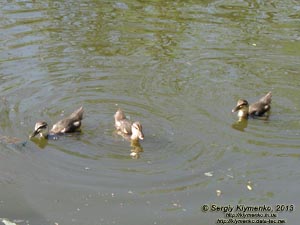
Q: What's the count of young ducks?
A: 3